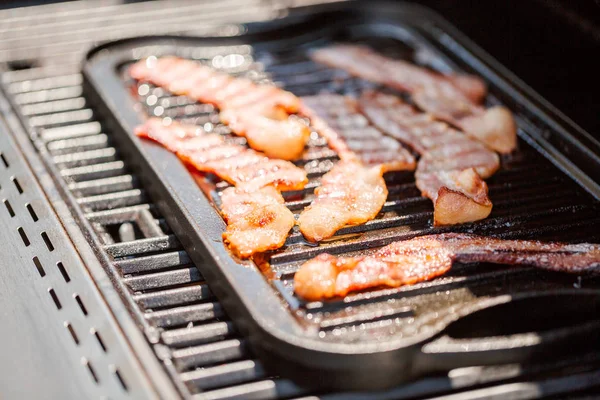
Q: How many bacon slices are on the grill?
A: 6